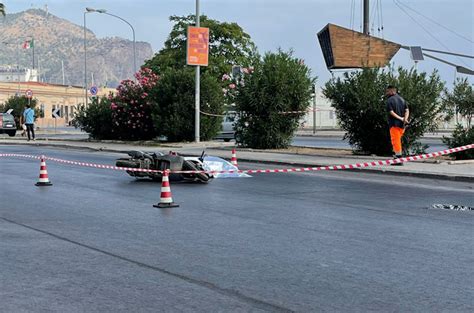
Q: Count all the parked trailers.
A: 0